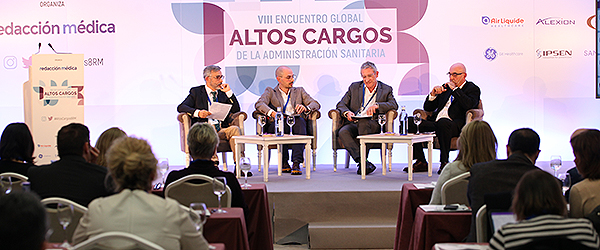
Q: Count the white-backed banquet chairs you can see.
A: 7